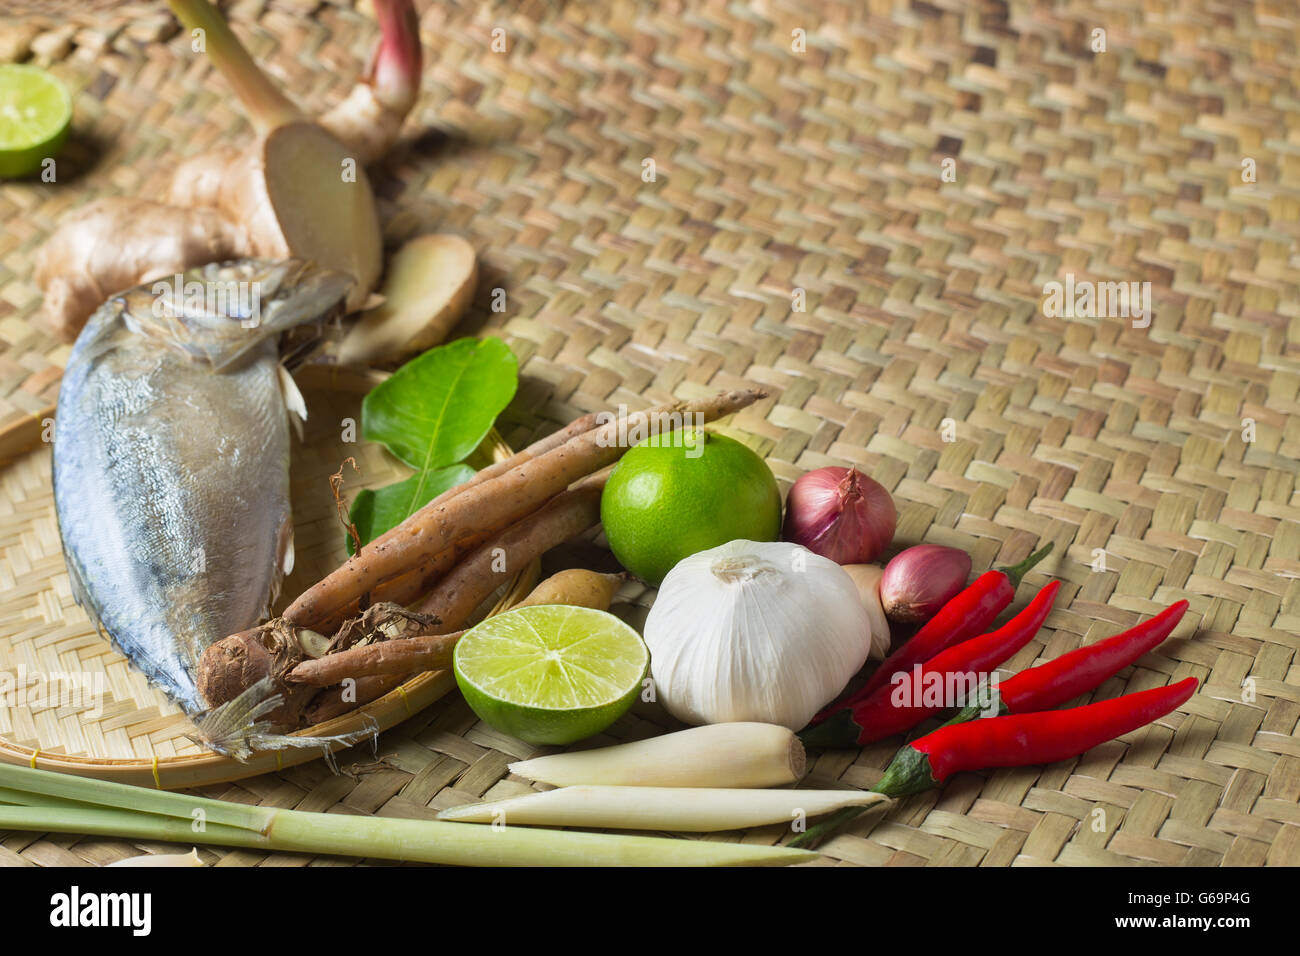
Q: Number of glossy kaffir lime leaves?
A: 2